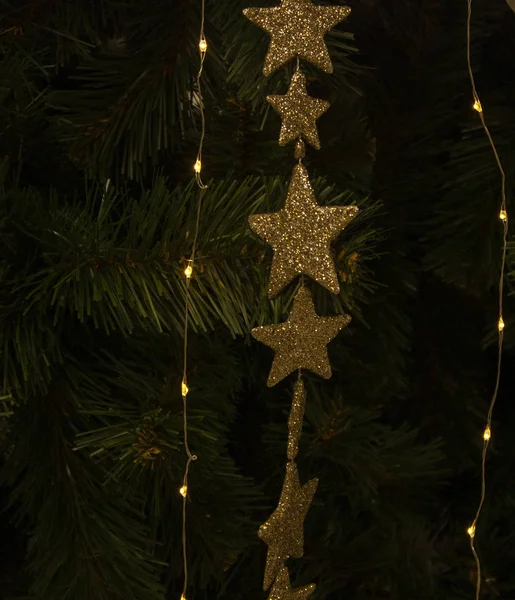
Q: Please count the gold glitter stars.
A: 7